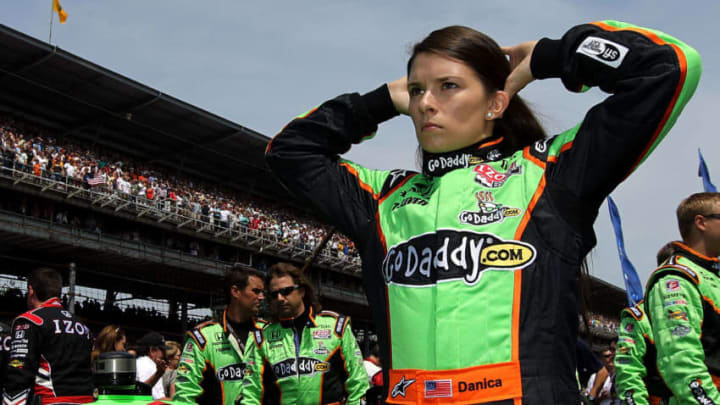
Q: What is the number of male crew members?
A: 5